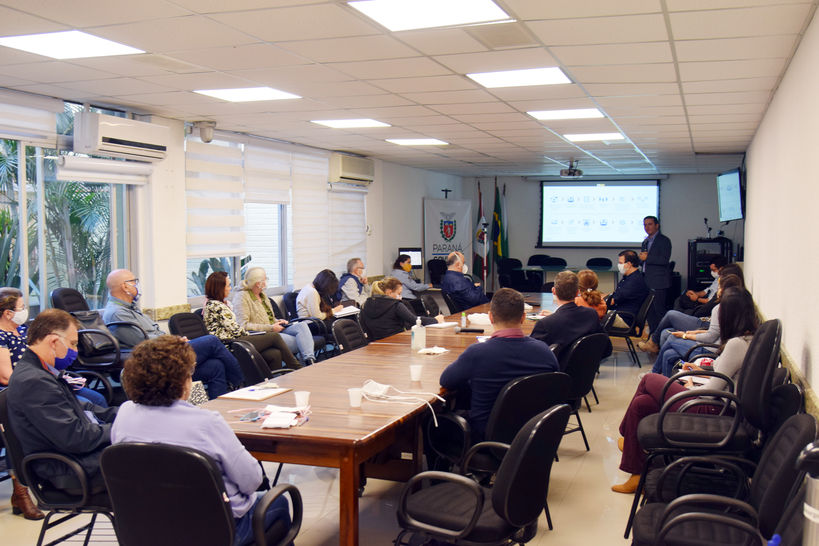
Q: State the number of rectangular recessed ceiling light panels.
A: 8